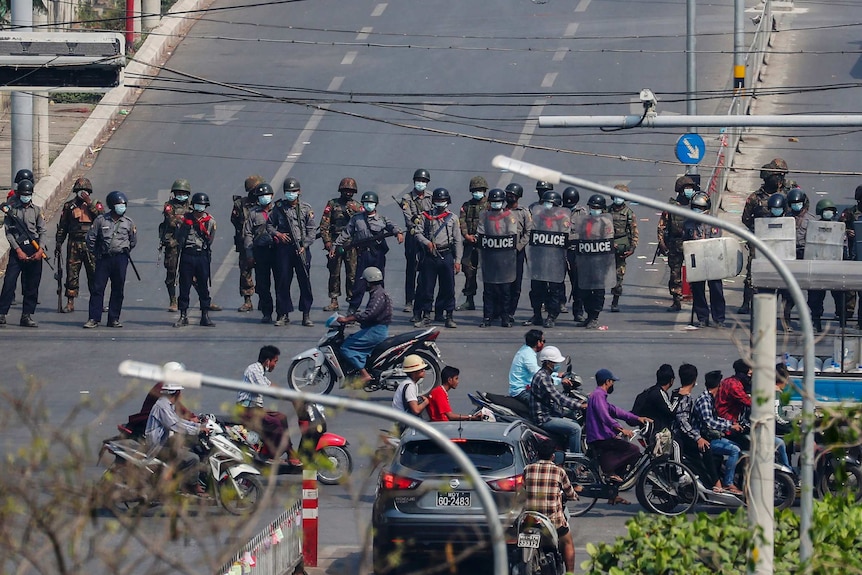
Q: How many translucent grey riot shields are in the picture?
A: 3